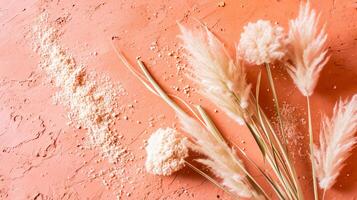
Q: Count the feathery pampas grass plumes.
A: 4